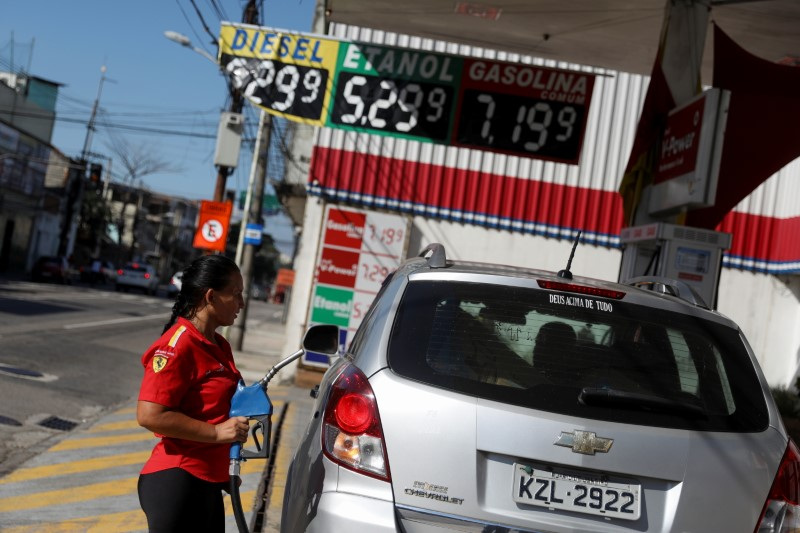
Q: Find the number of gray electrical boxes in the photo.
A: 1